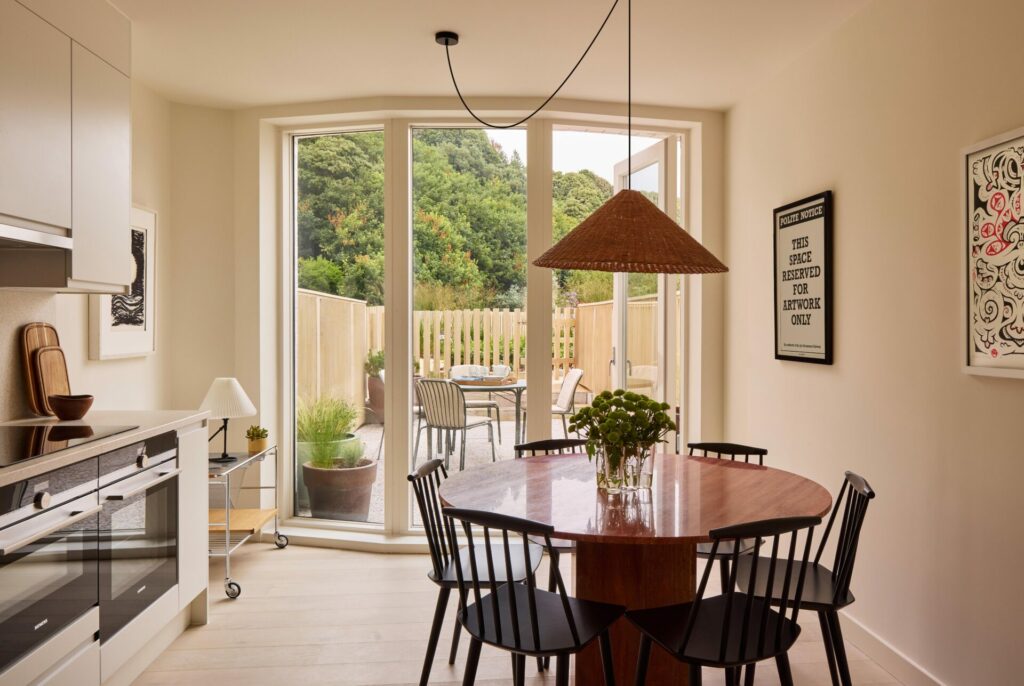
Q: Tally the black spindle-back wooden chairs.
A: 6